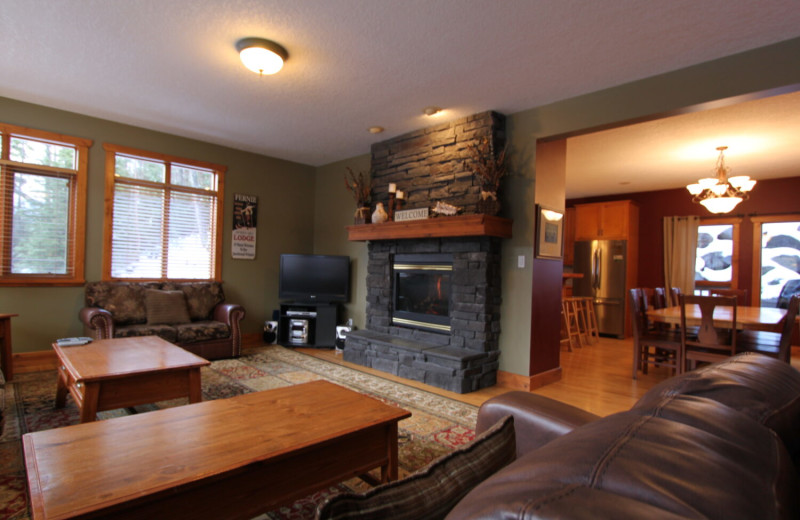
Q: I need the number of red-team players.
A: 0